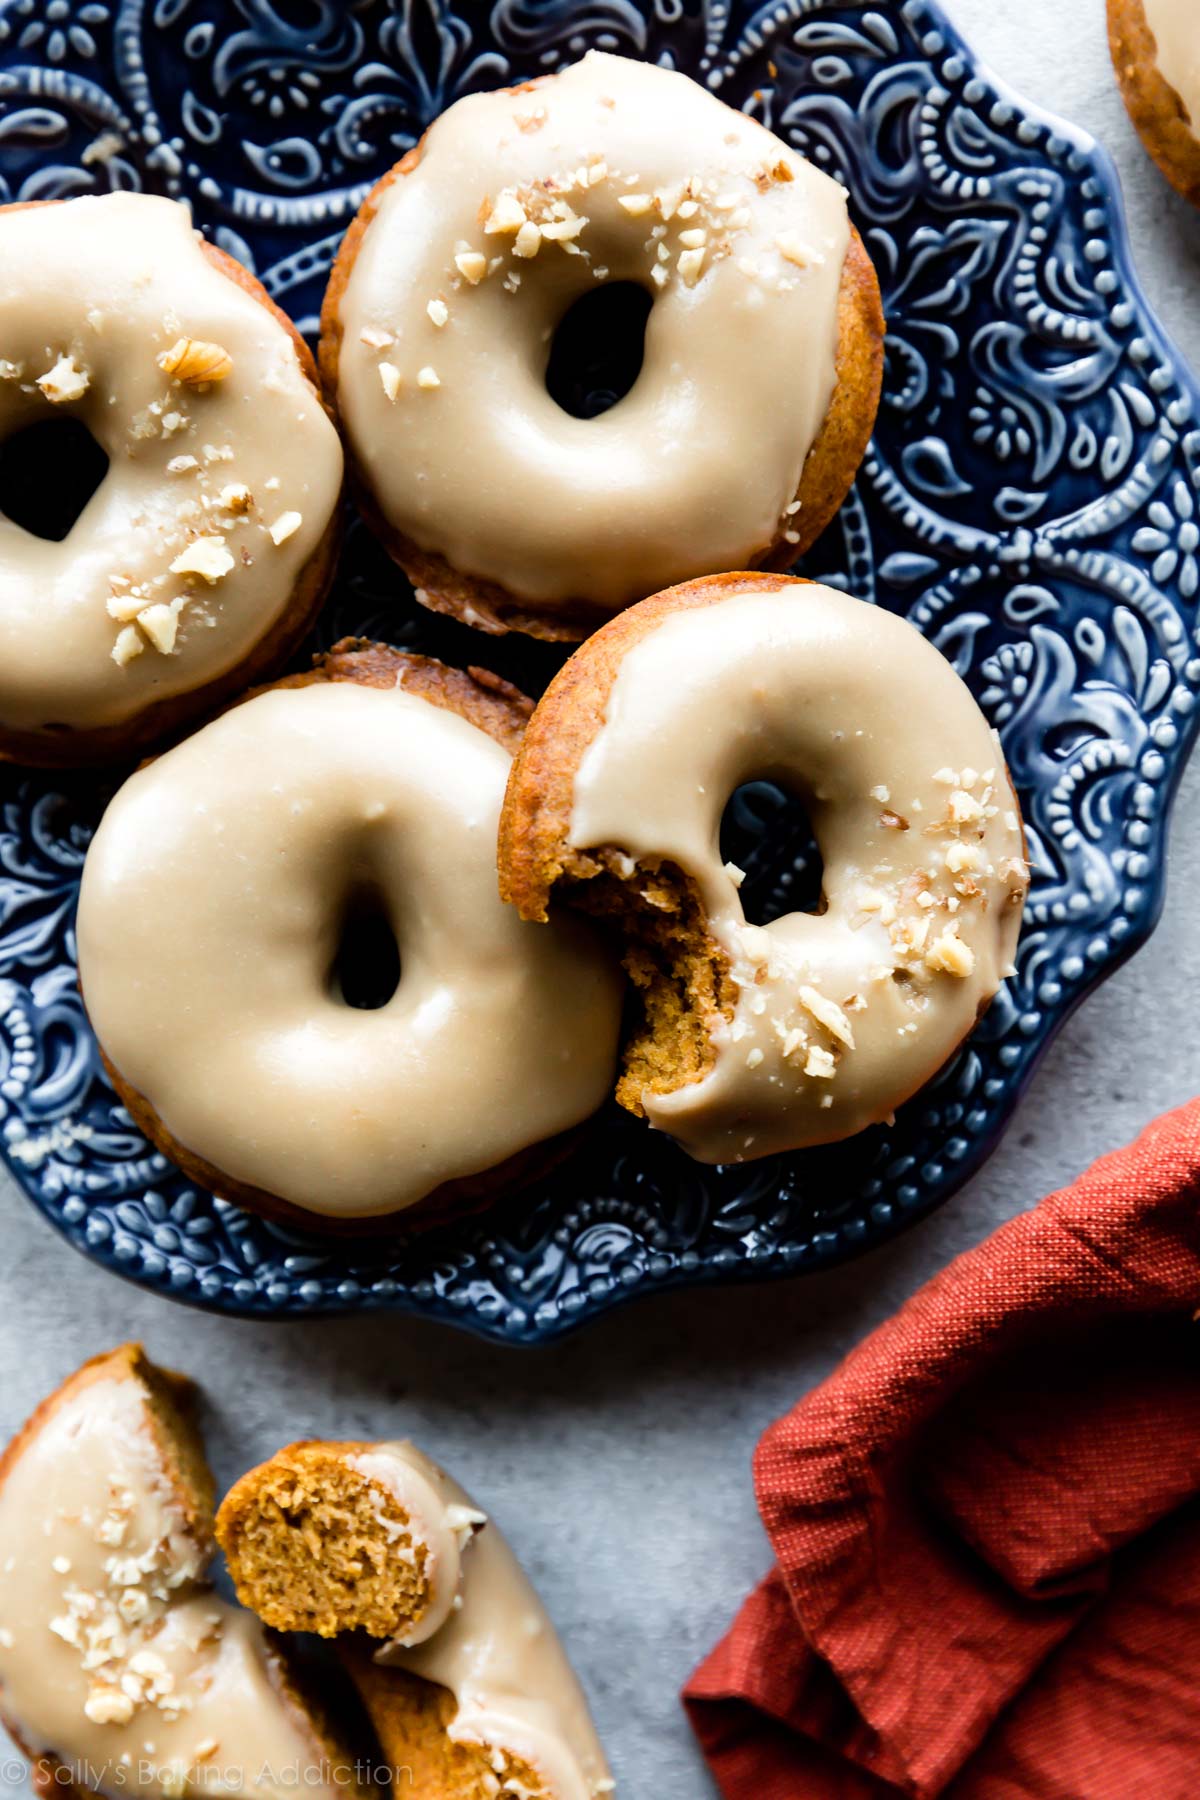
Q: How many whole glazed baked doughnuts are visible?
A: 3